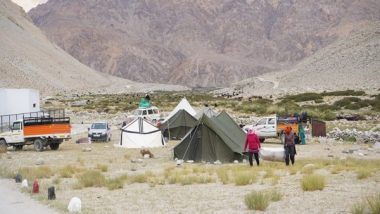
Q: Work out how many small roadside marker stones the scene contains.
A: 5